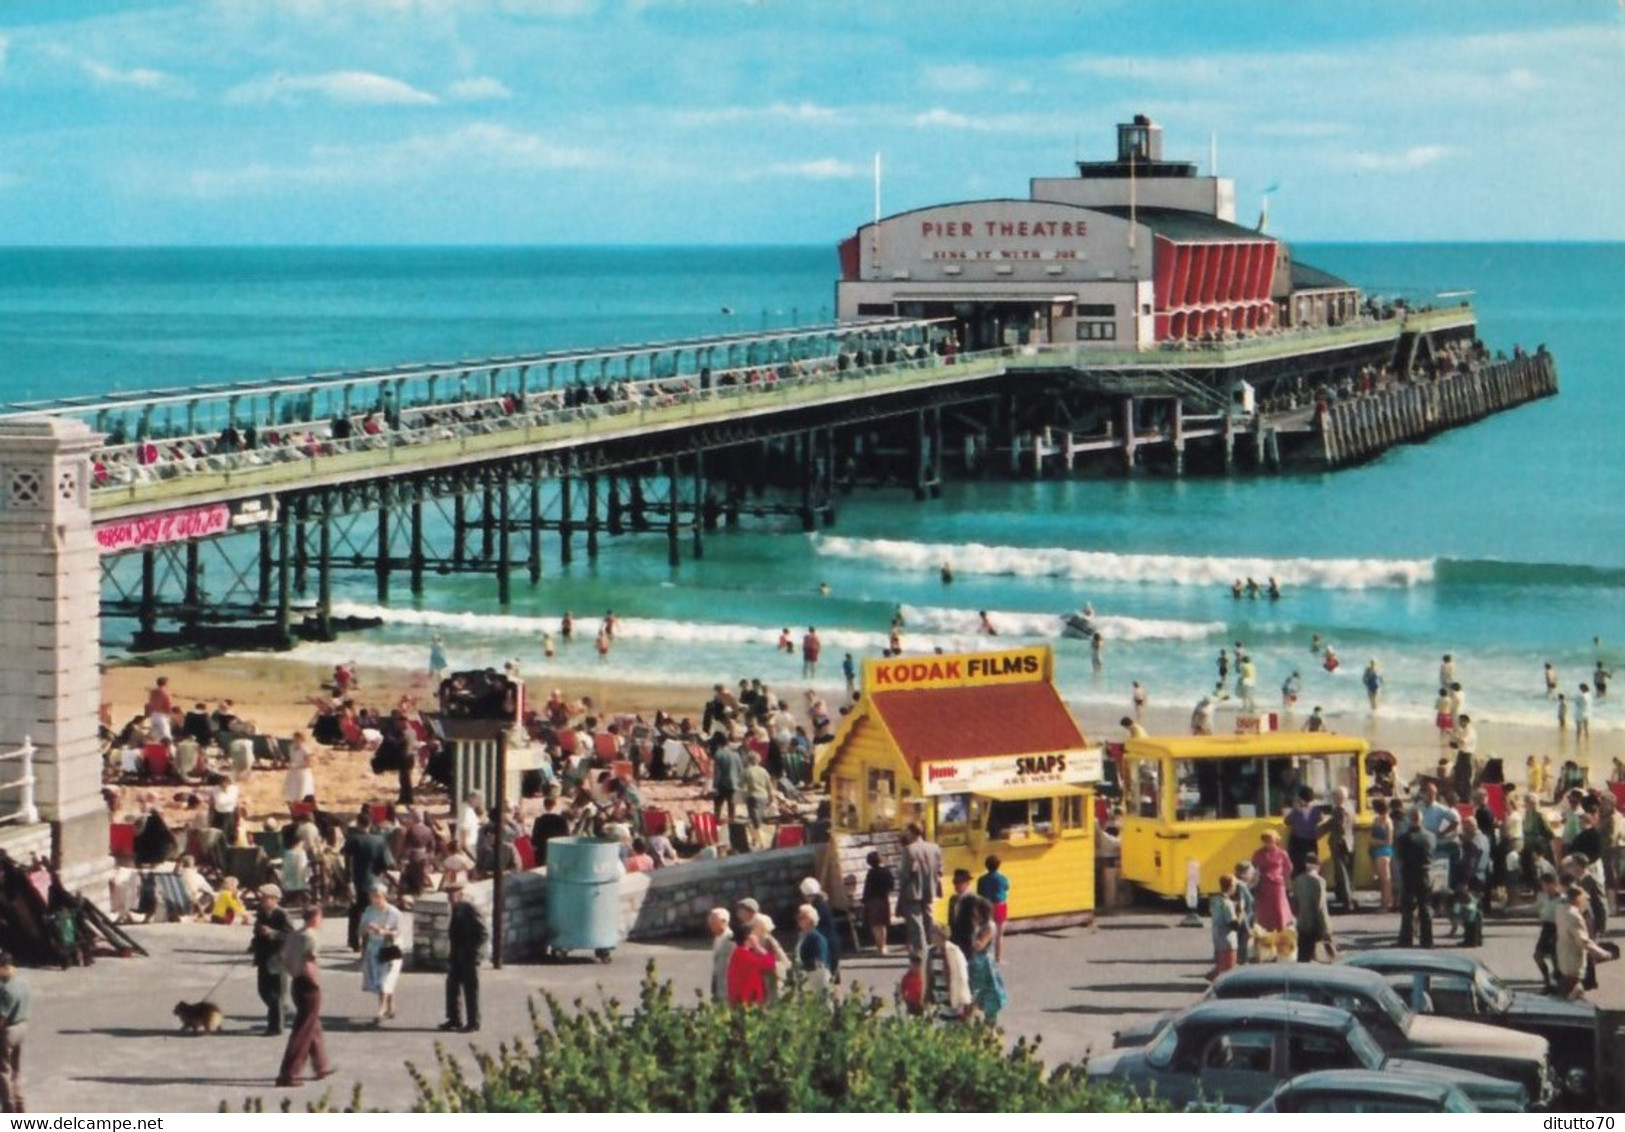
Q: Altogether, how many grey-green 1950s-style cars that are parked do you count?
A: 4